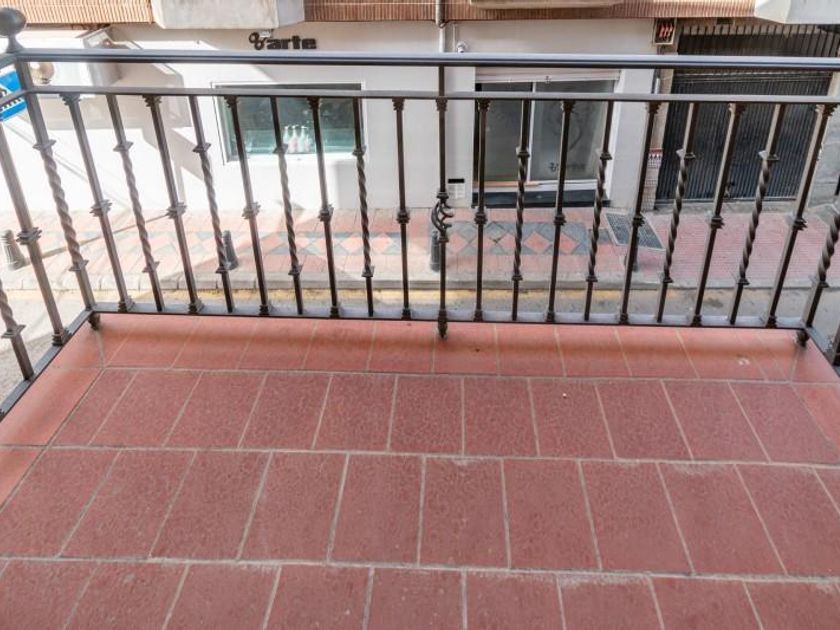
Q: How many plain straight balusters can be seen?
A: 11